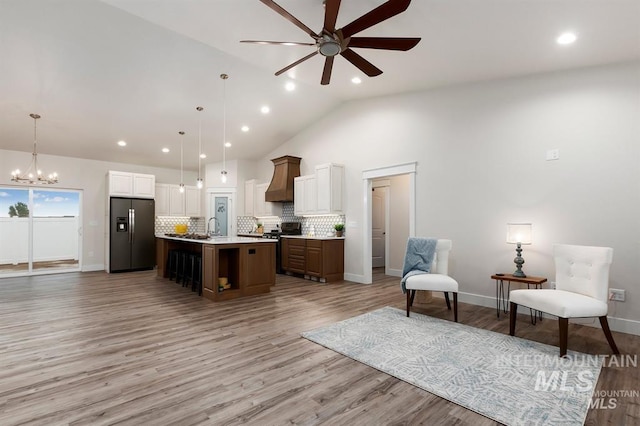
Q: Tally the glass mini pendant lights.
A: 3